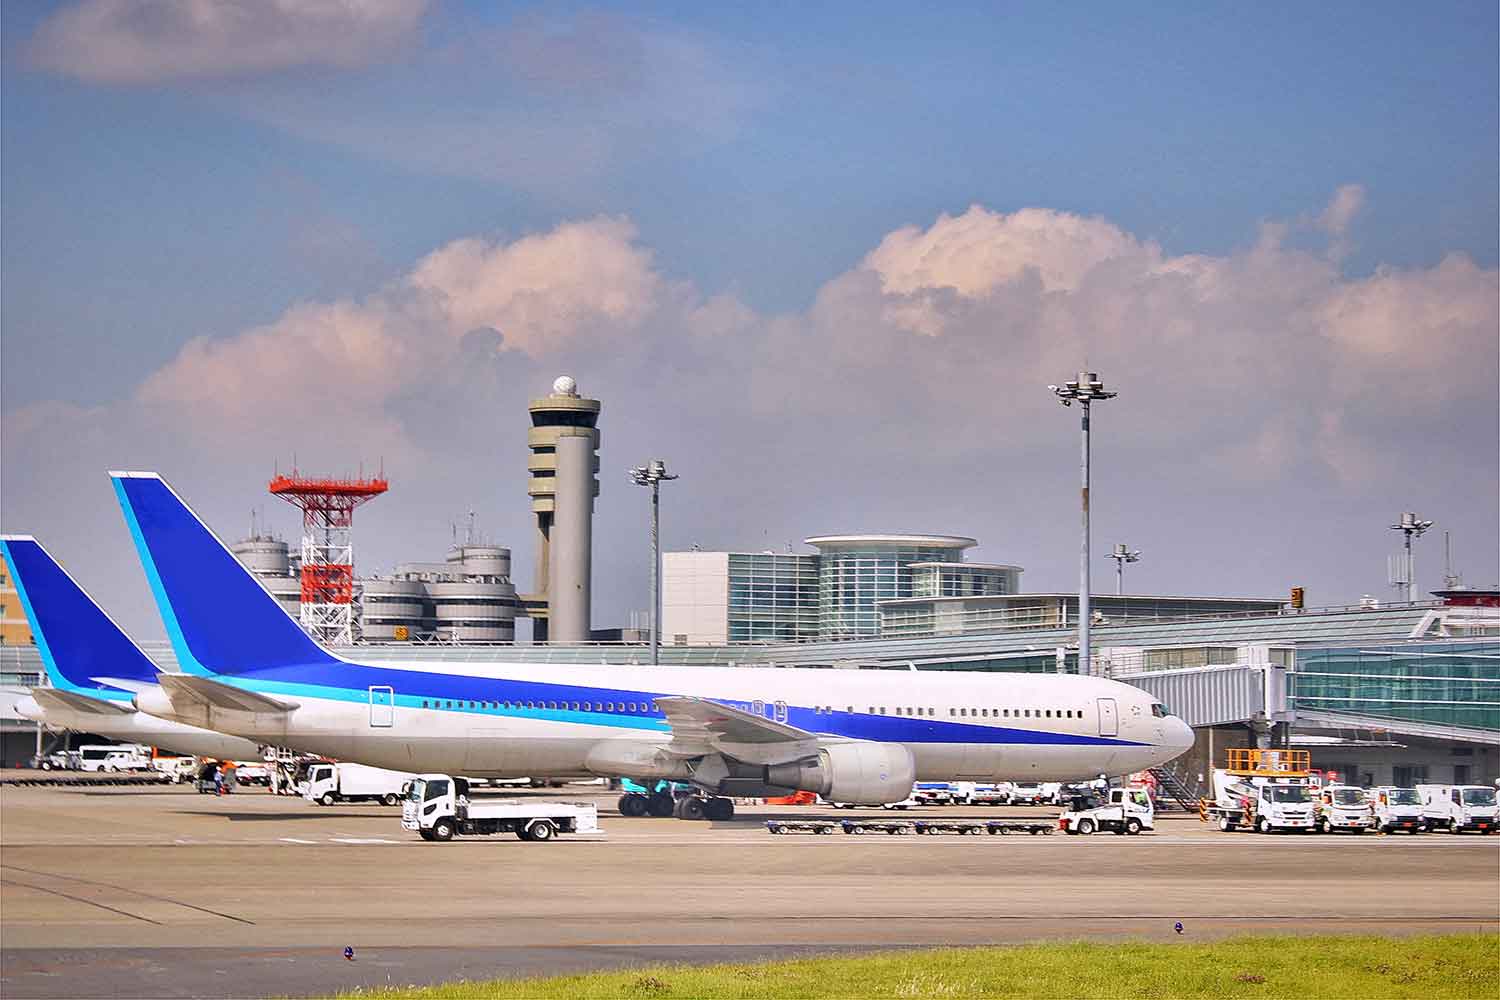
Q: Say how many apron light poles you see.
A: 4